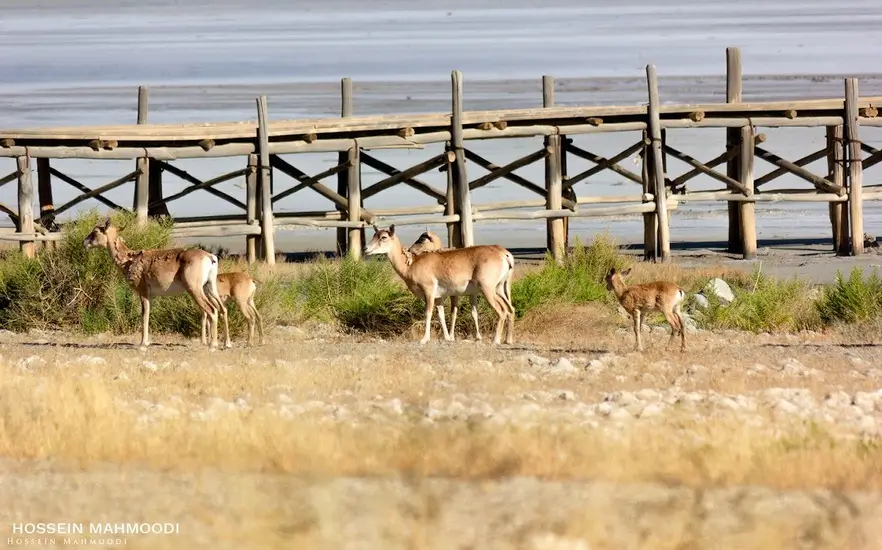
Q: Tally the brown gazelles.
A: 5